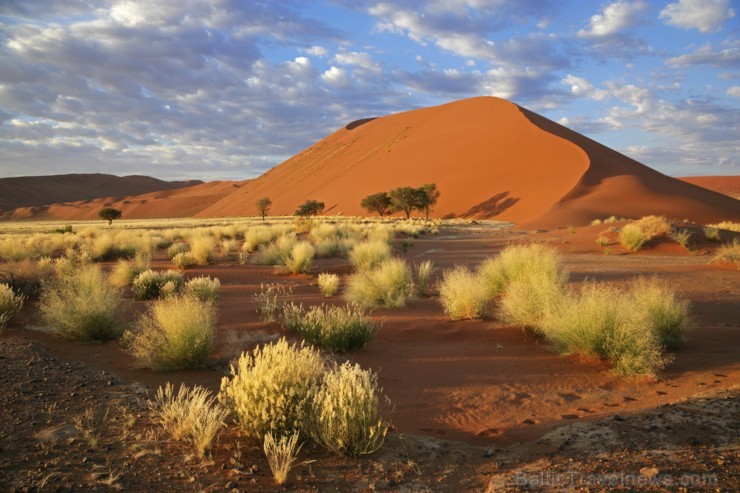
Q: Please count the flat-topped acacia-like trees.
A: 6